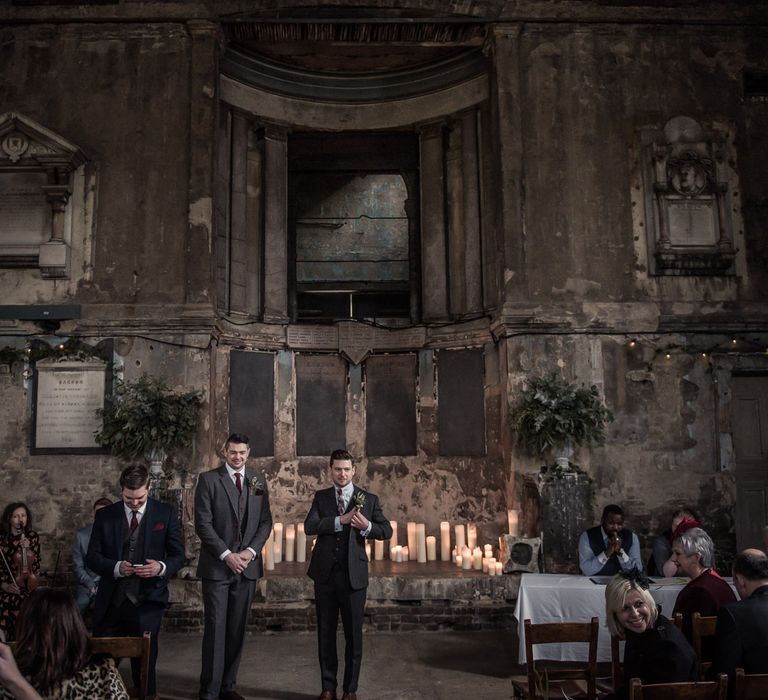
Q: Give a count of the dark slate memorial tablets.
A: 4